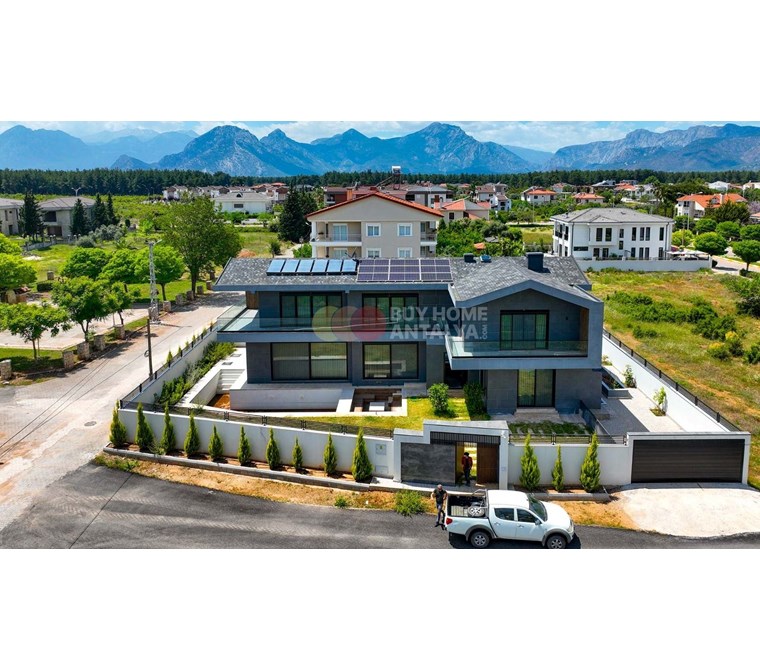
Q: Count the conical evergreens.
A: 13